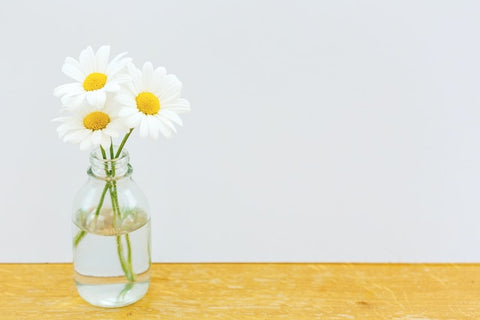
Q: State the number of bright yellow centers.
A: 3